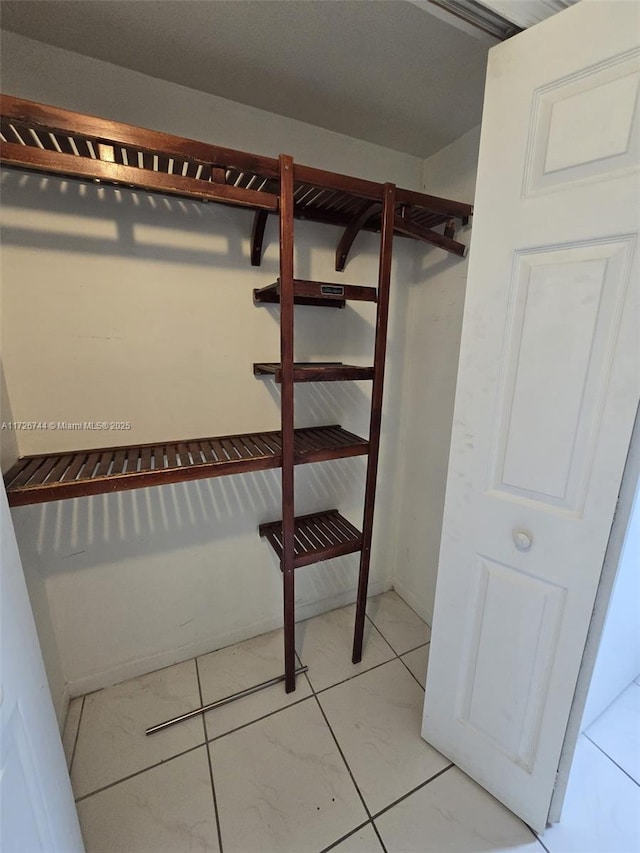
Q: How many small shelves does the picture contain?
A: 3